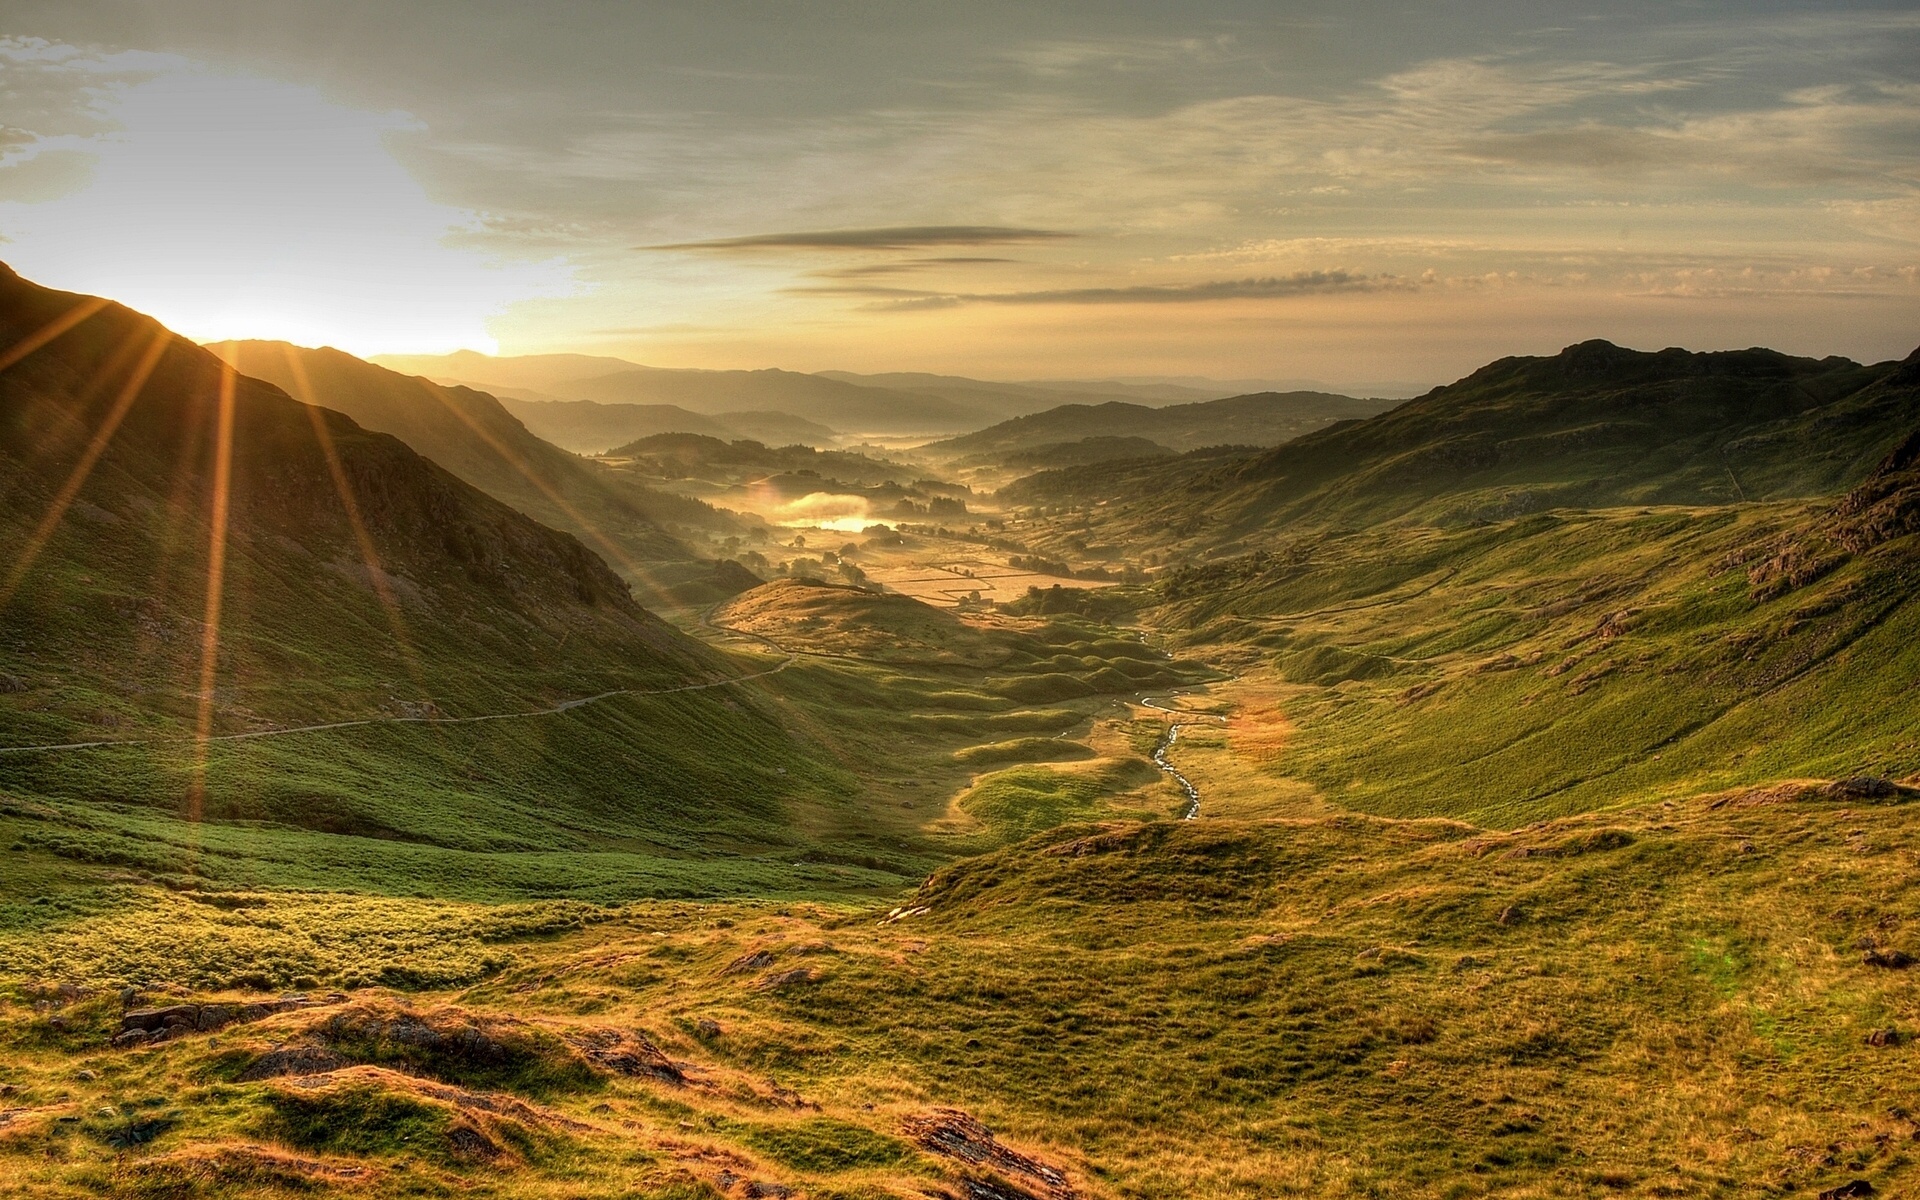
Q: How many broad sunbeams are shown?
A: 5